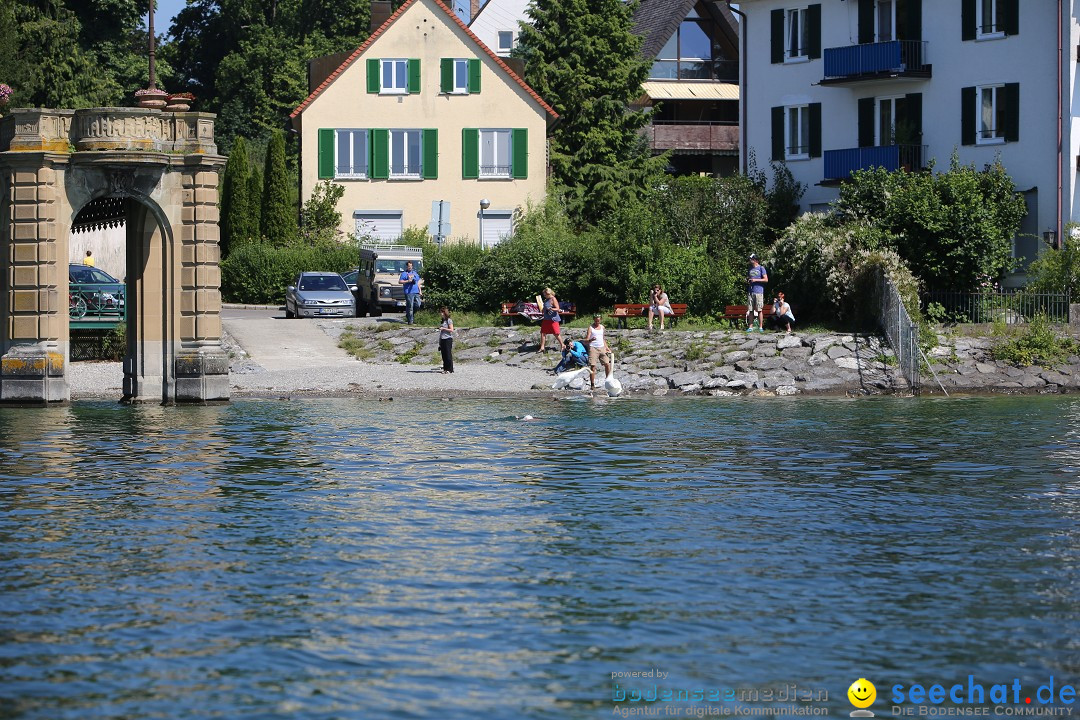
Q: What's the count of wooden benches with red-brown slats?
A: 3